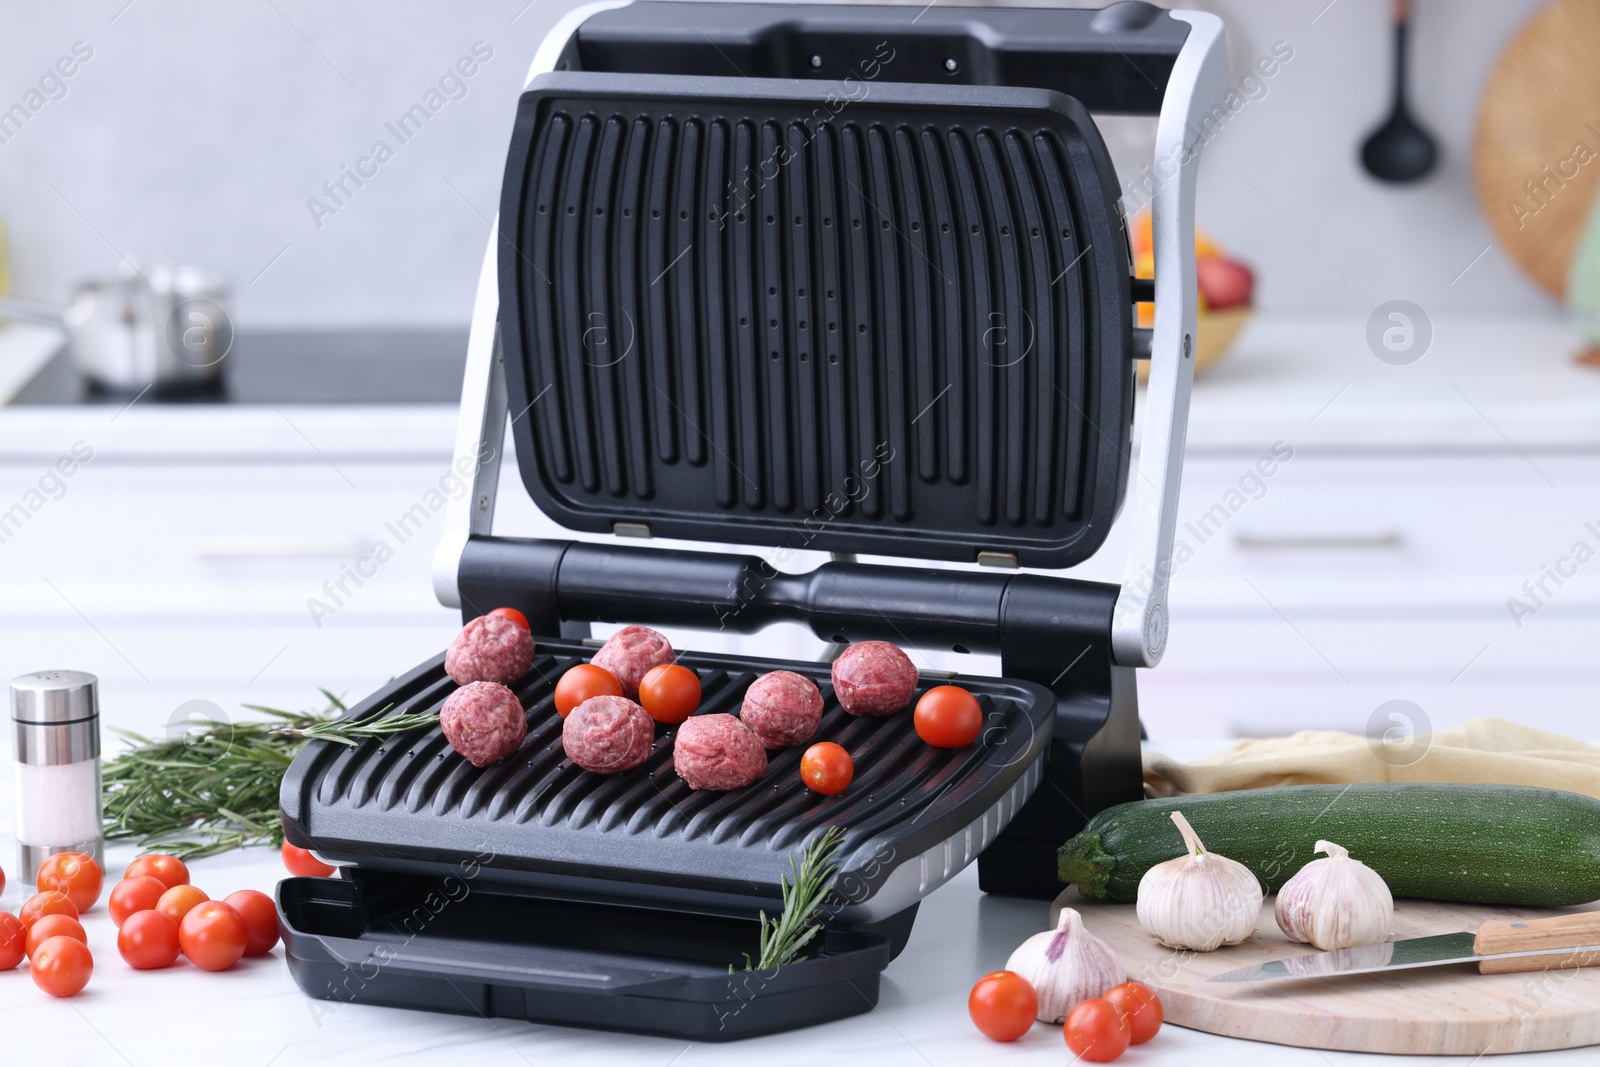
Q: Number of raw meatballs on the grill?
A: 7